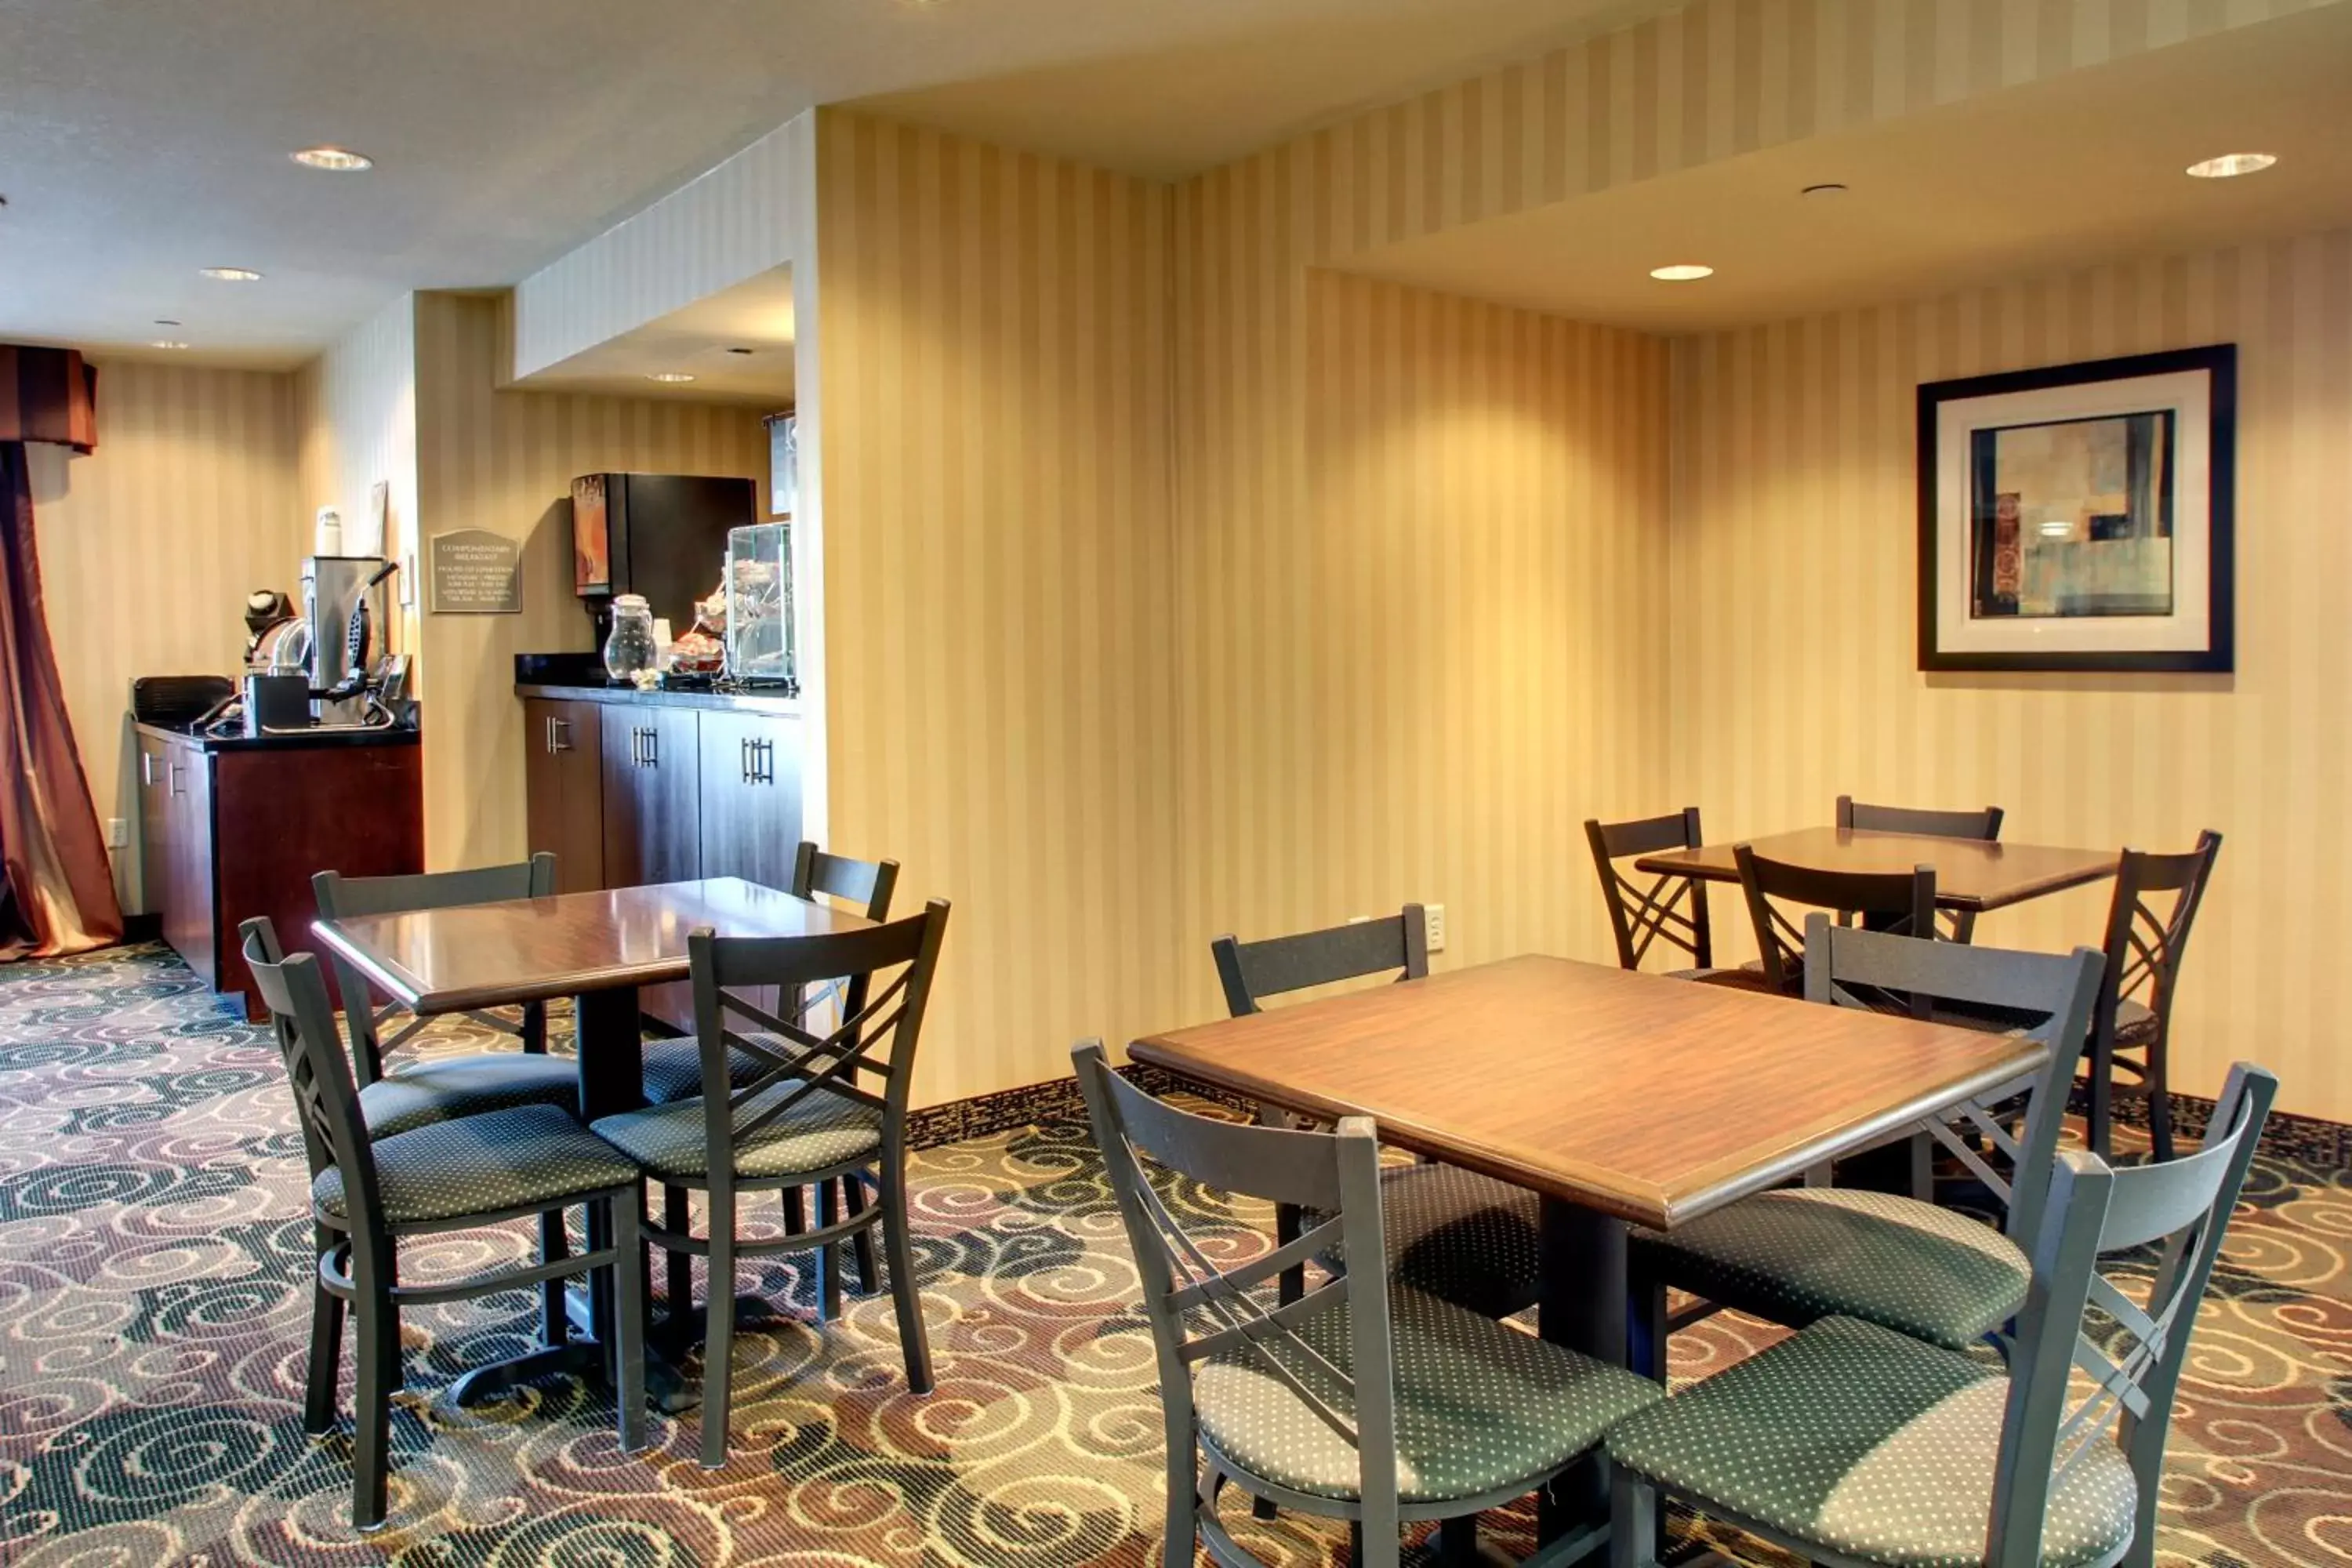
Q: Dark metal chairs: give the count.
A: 12